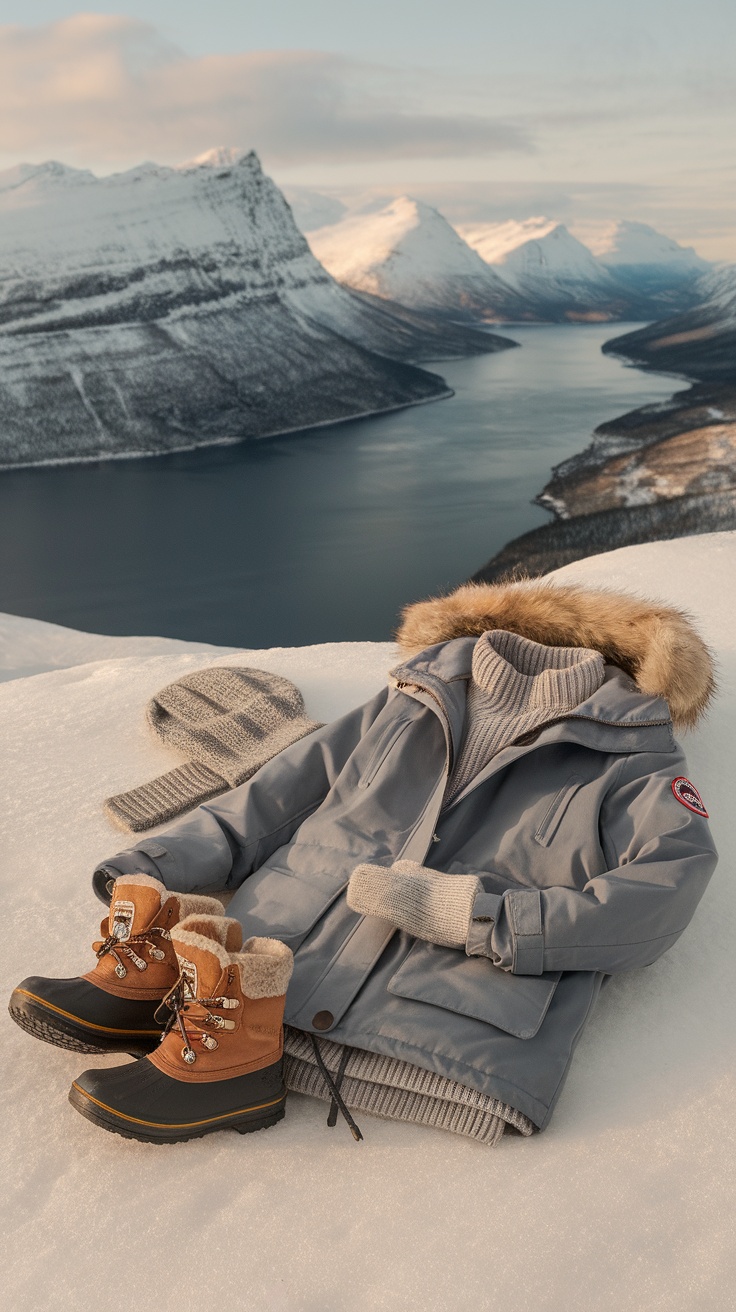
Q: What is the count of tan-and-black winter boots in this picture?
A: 2